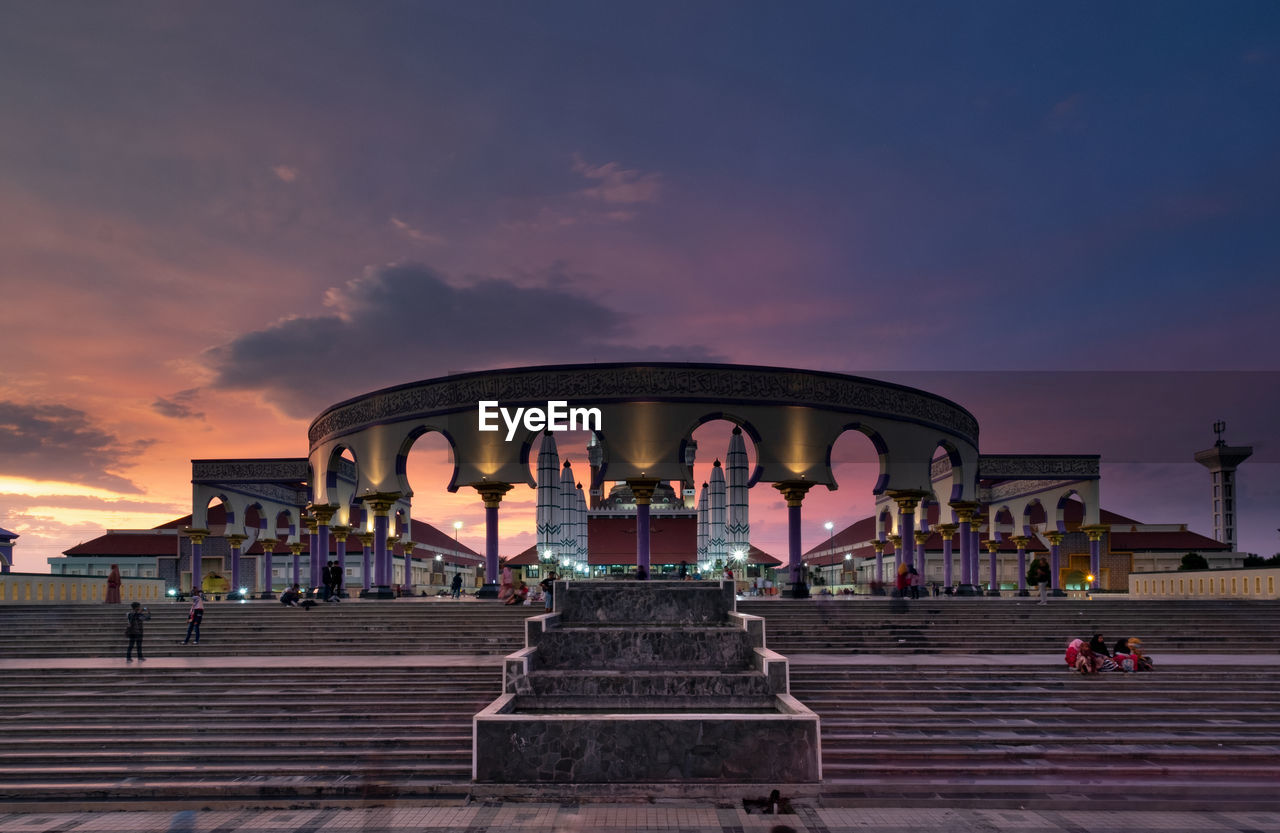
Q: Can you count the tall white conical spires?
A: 6